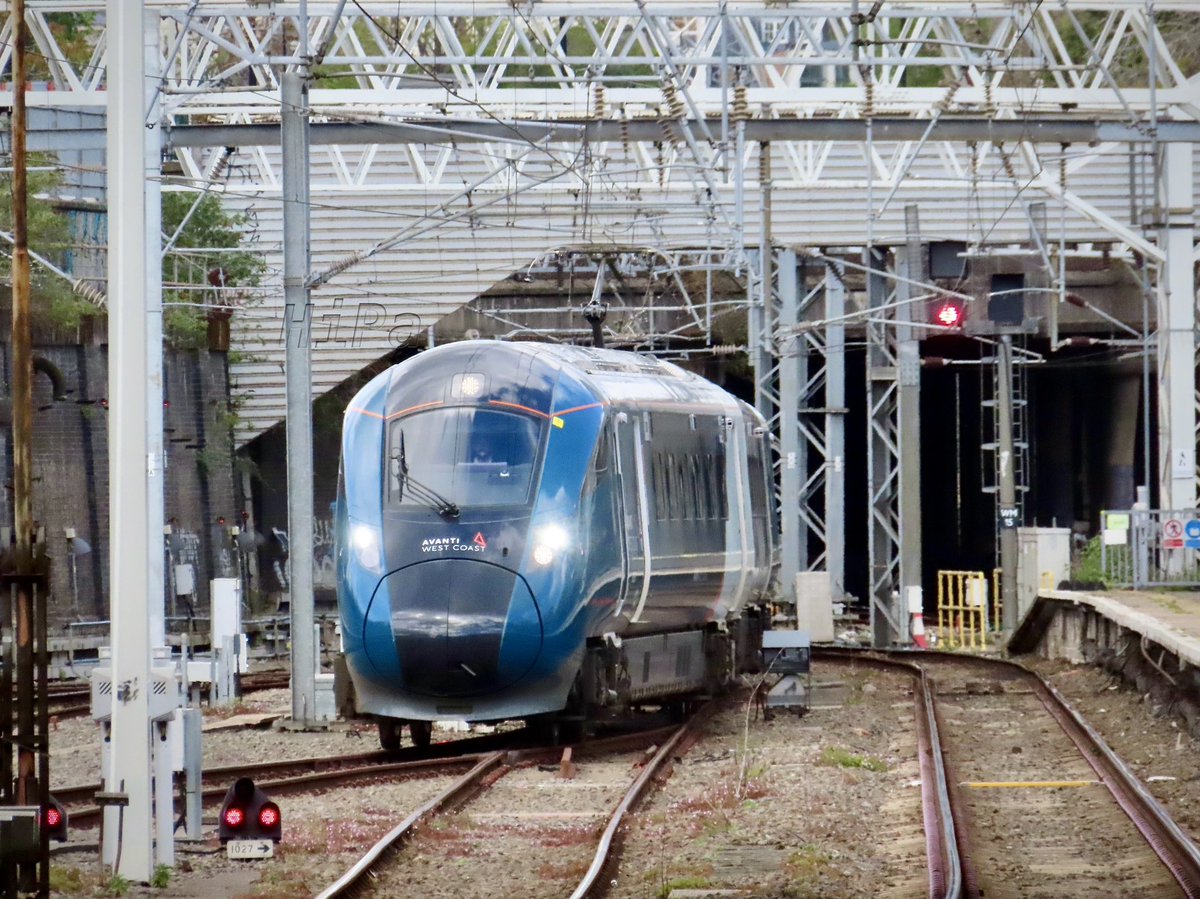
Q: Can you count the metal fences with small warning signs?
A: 1